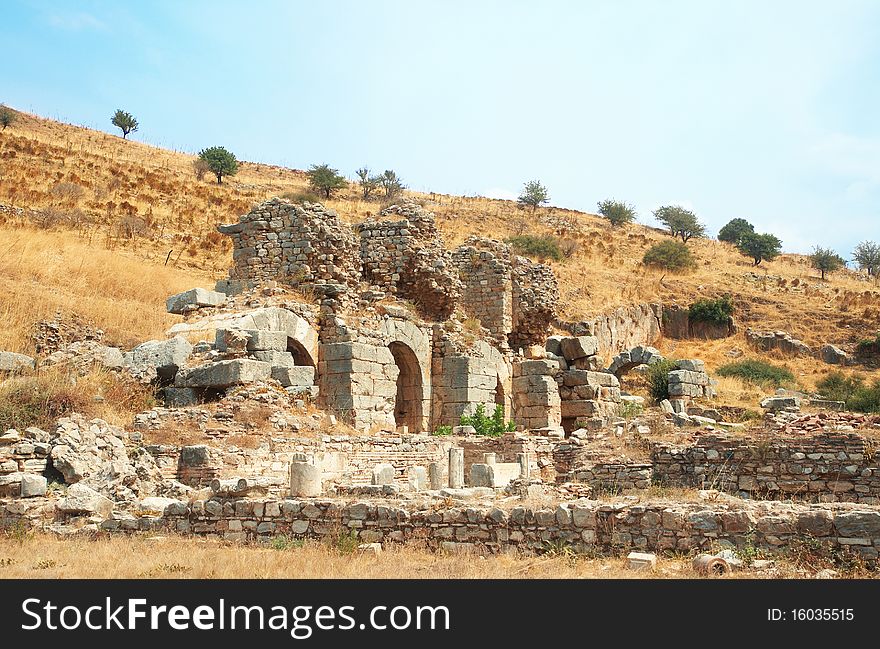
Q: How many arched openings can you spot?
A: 4